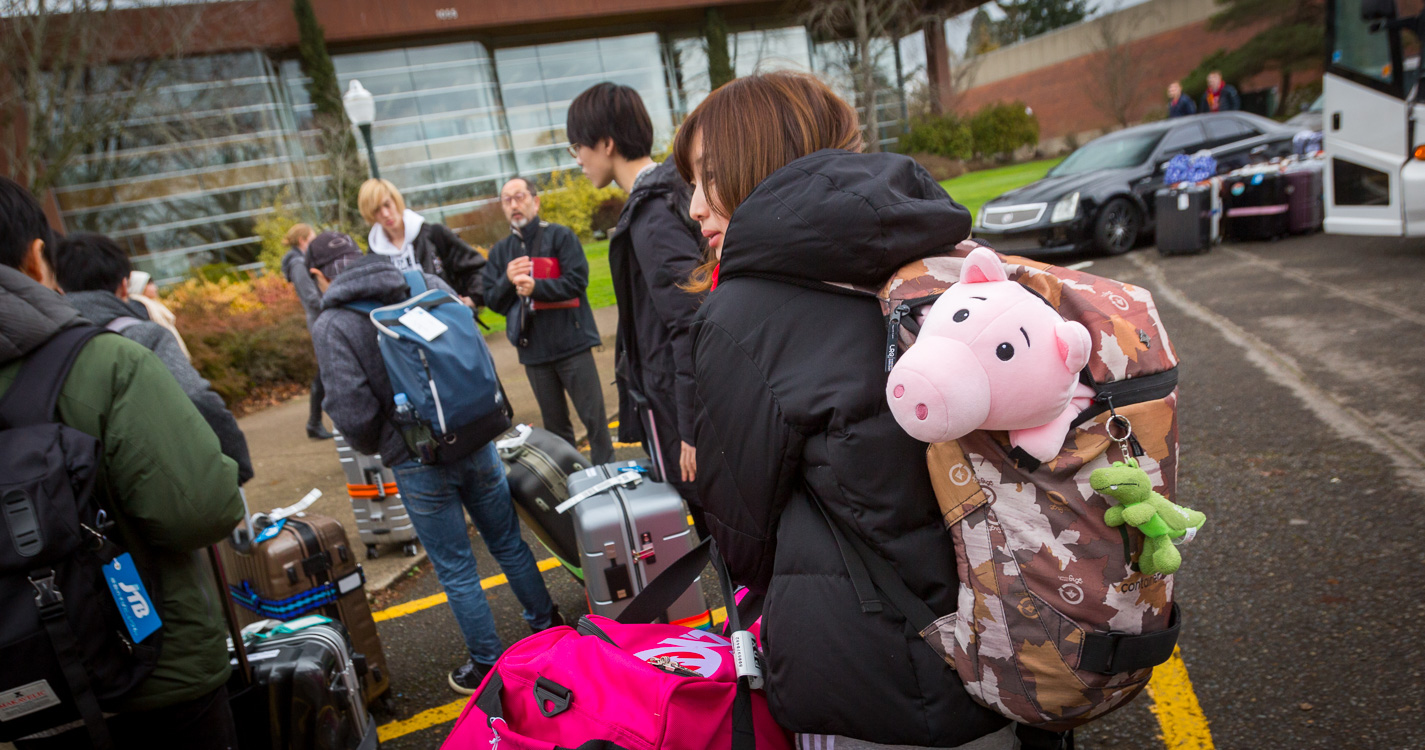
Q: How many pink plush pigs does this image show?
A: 1